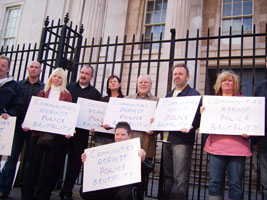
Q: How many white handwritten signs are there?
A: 7